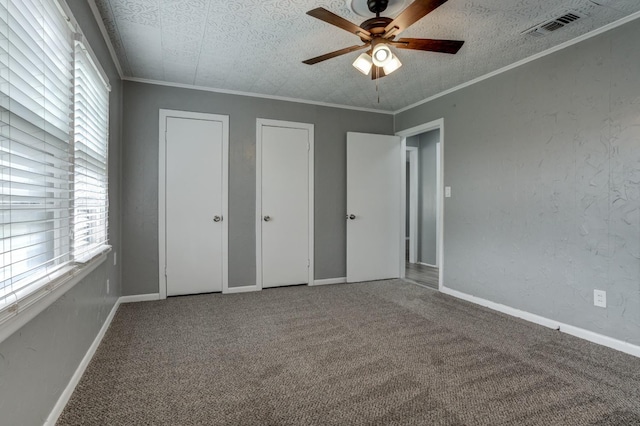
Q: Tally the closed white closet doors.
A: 2